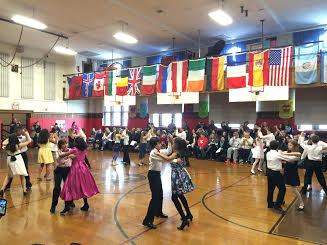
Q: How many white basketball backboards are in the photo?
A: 3